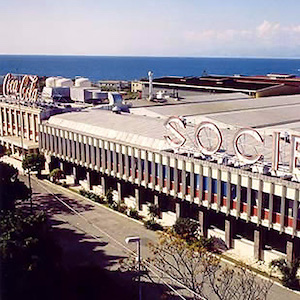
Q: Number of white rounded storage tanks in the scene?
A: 3